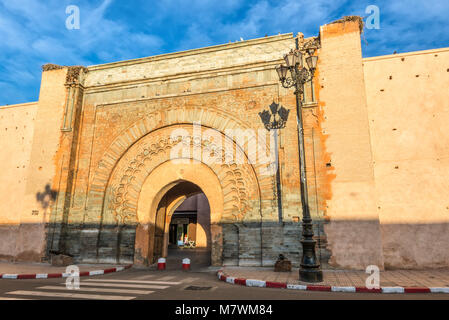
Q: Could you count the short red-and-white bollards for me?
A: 2